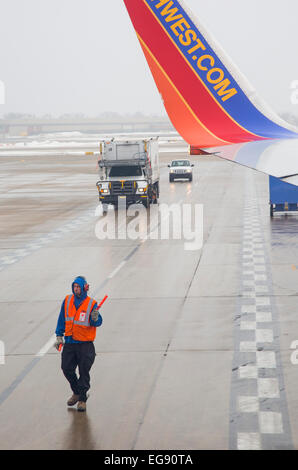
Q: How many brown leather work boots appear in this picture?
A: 2